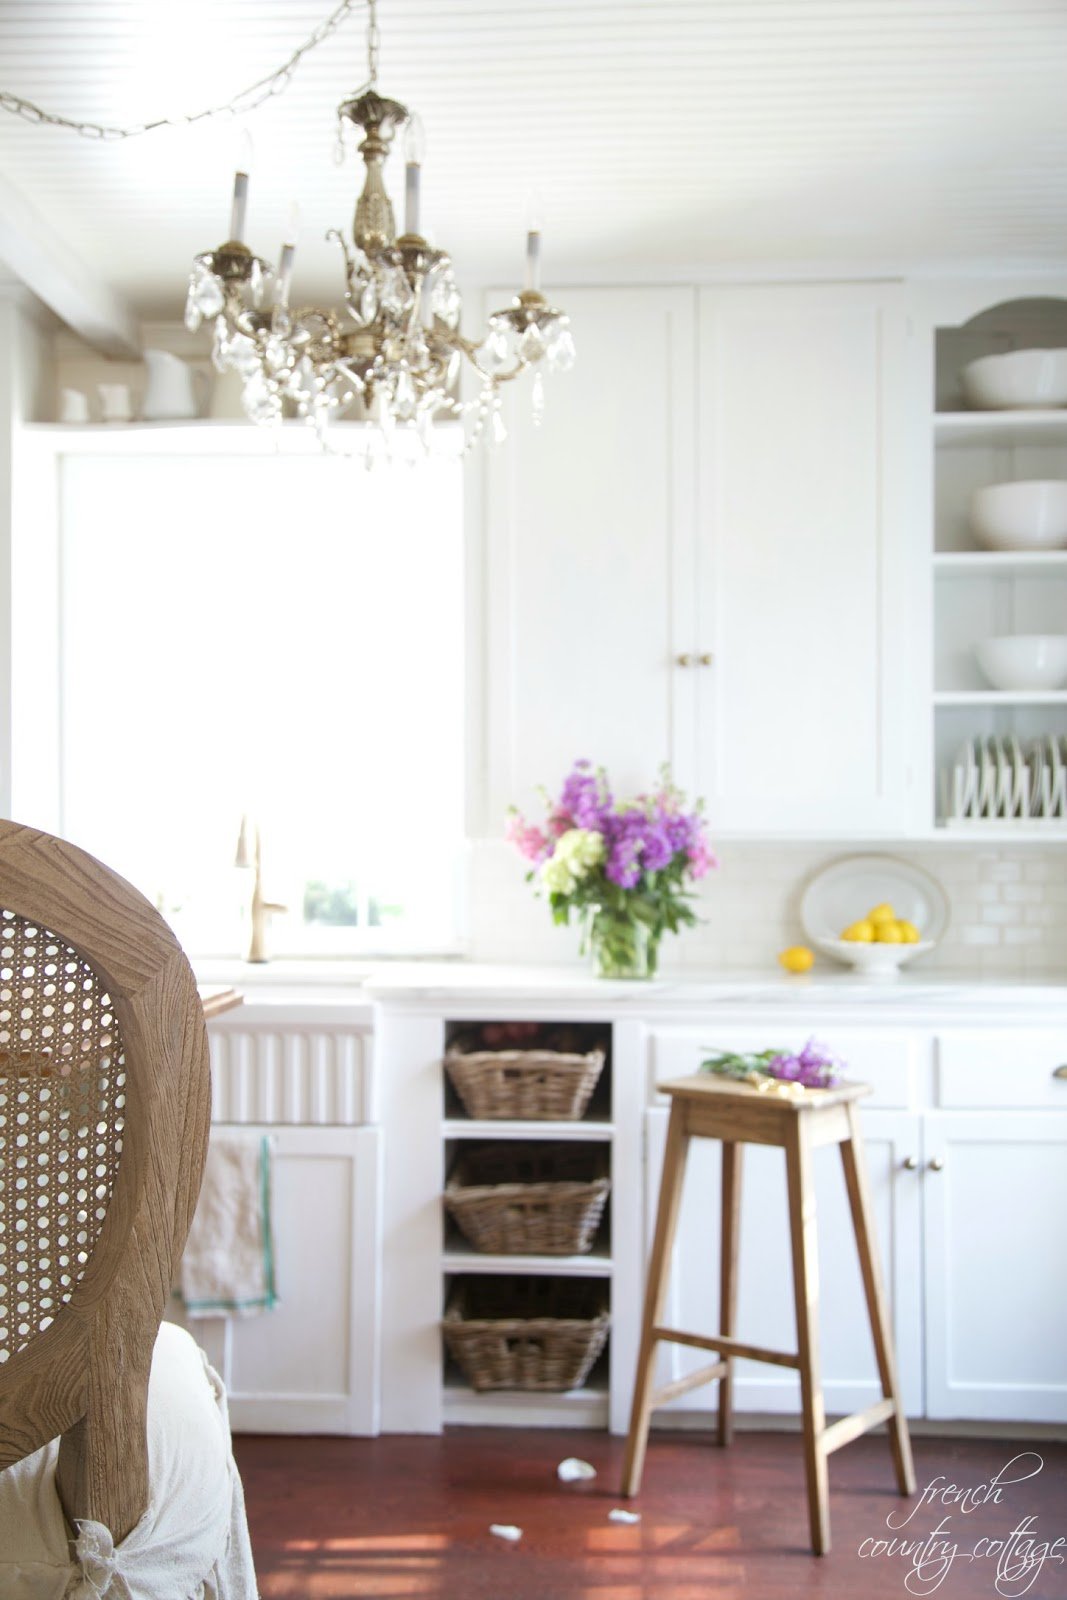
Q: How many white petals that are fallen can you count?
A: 3